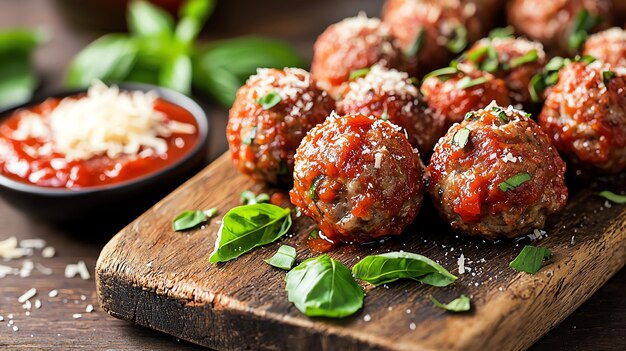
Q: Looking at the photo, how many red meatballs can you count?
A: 11